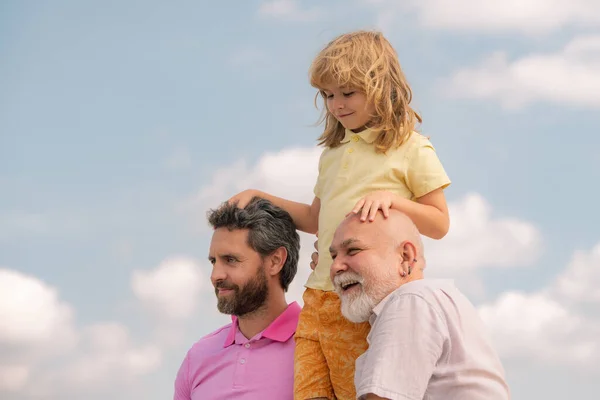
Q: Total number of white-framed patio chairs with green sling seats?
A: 0